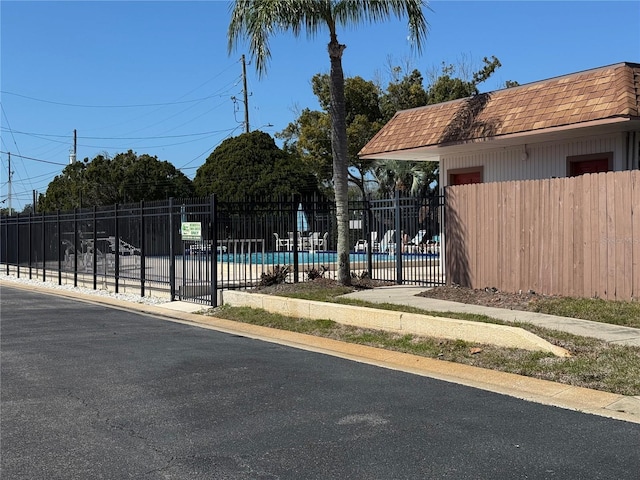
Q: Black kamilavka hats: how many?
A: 0